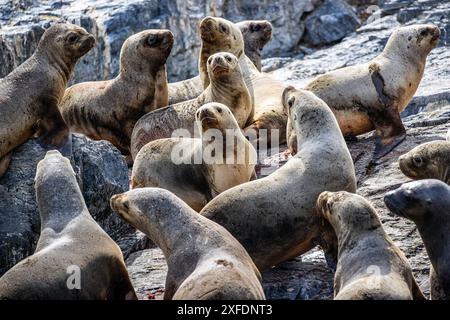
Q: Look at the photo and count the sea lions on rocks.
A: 13